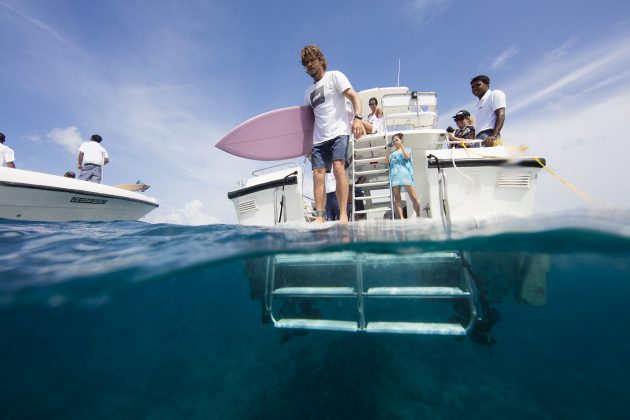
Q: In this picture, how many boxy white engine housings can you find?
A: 2